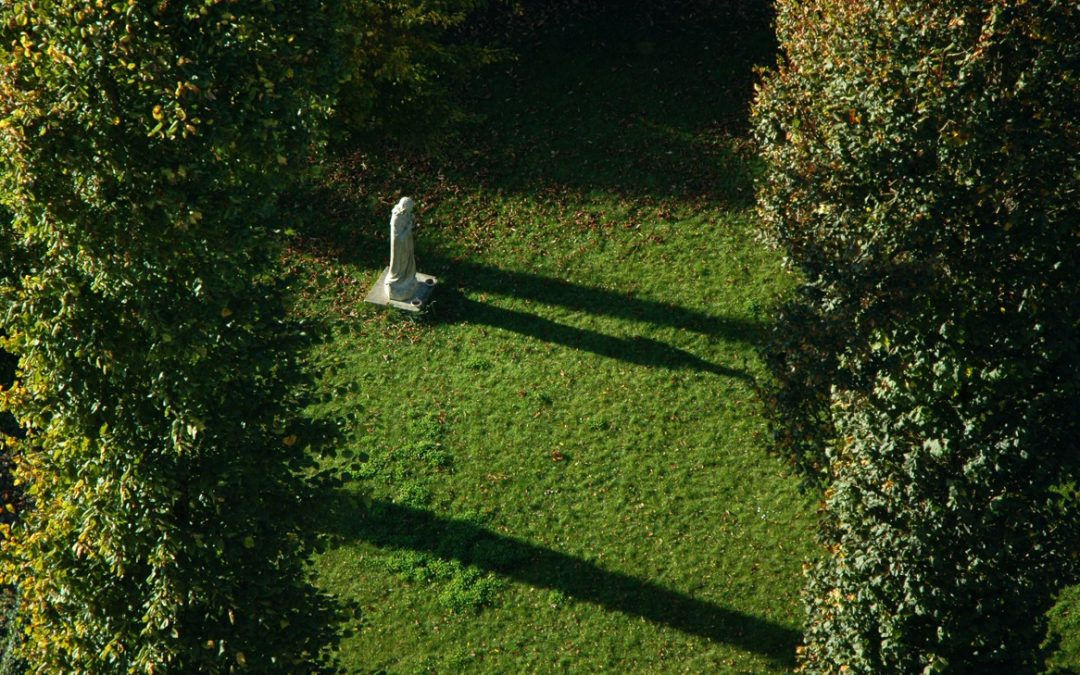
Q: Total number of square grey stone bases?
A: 1